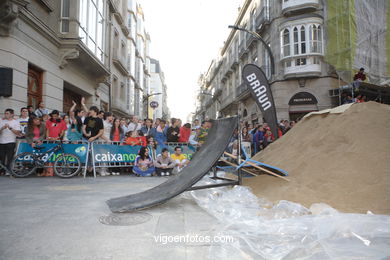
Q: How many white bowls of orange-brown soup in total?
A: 0